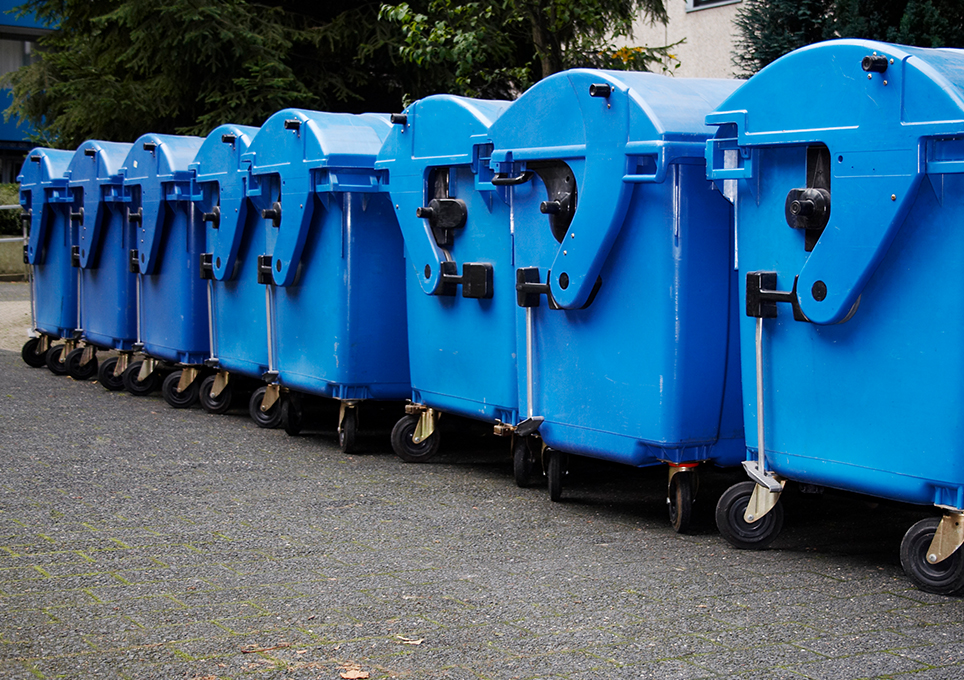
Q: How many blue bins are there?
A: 8